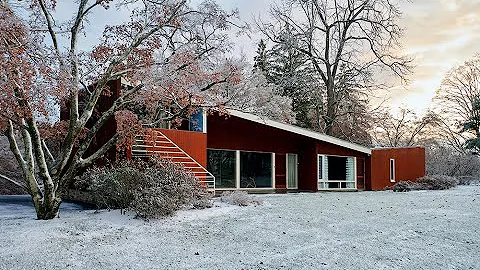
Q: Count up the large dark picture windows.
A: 2